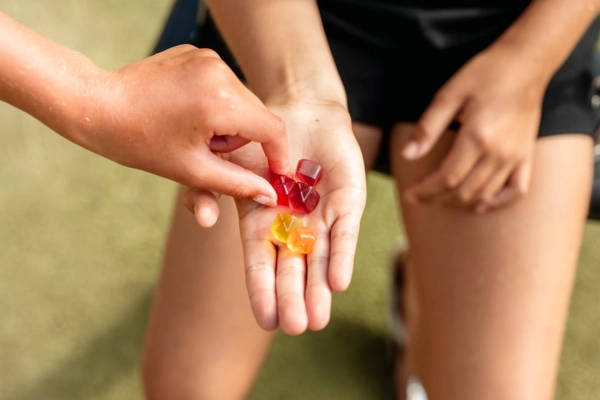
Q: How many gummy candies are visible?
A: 5